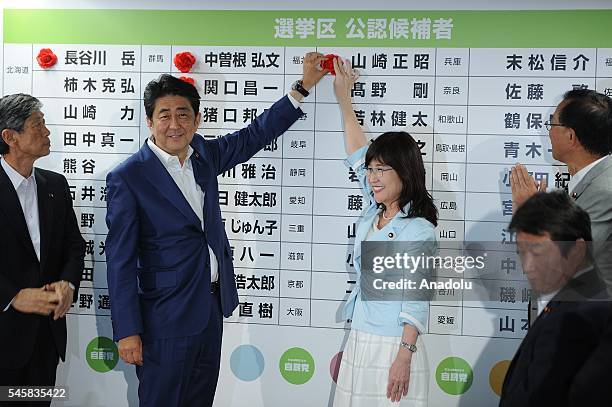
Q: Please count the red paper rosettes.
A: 4